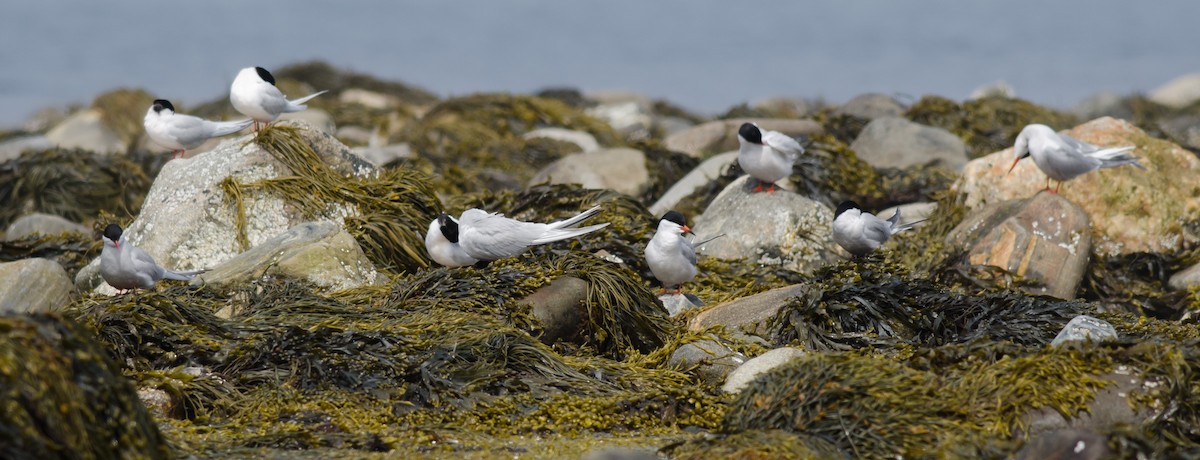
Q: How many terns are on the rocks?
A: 8